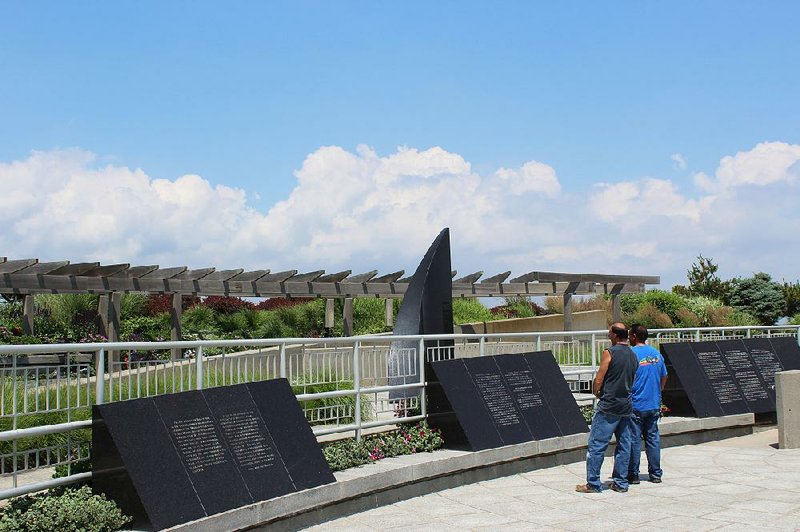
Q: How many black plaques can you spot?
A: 3